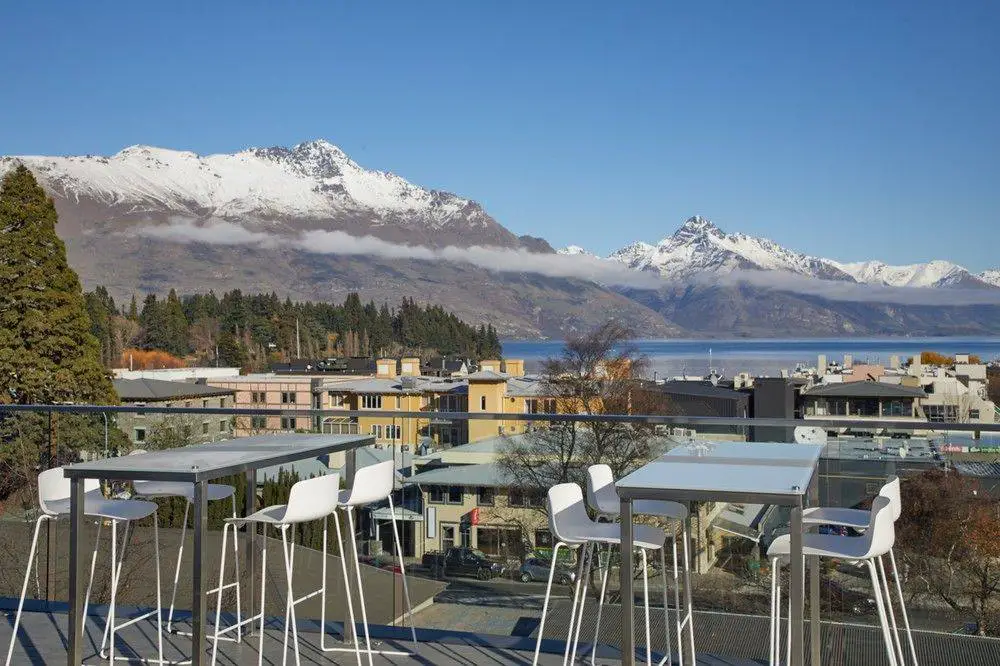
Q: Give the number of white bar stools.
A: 8